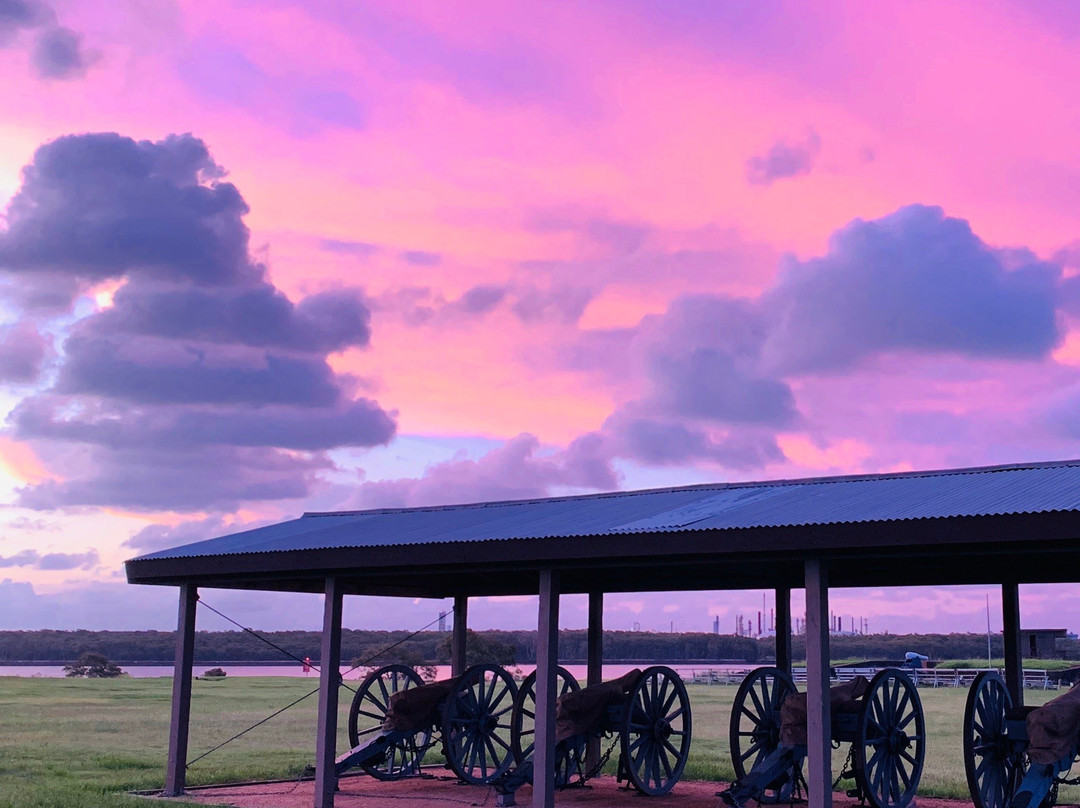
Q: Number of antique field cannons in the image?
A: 4